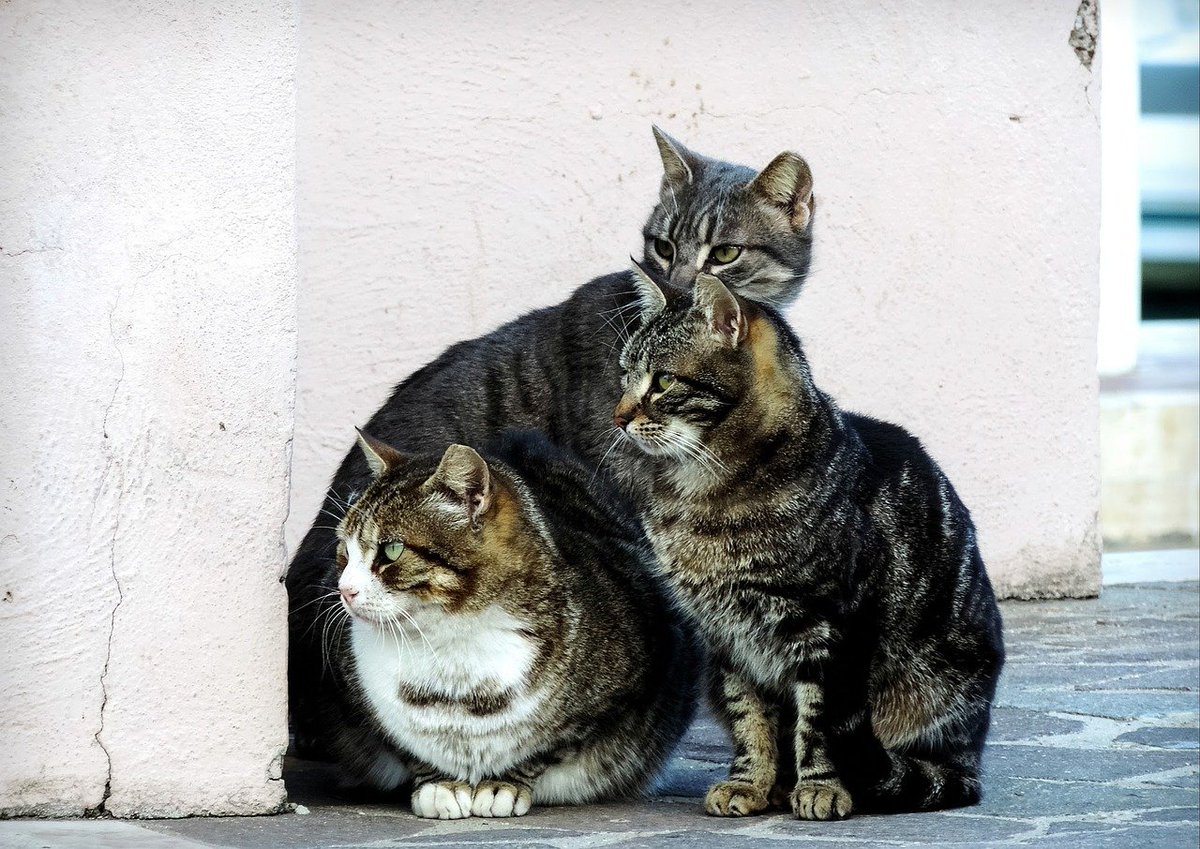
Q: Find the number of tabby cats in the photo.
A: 3